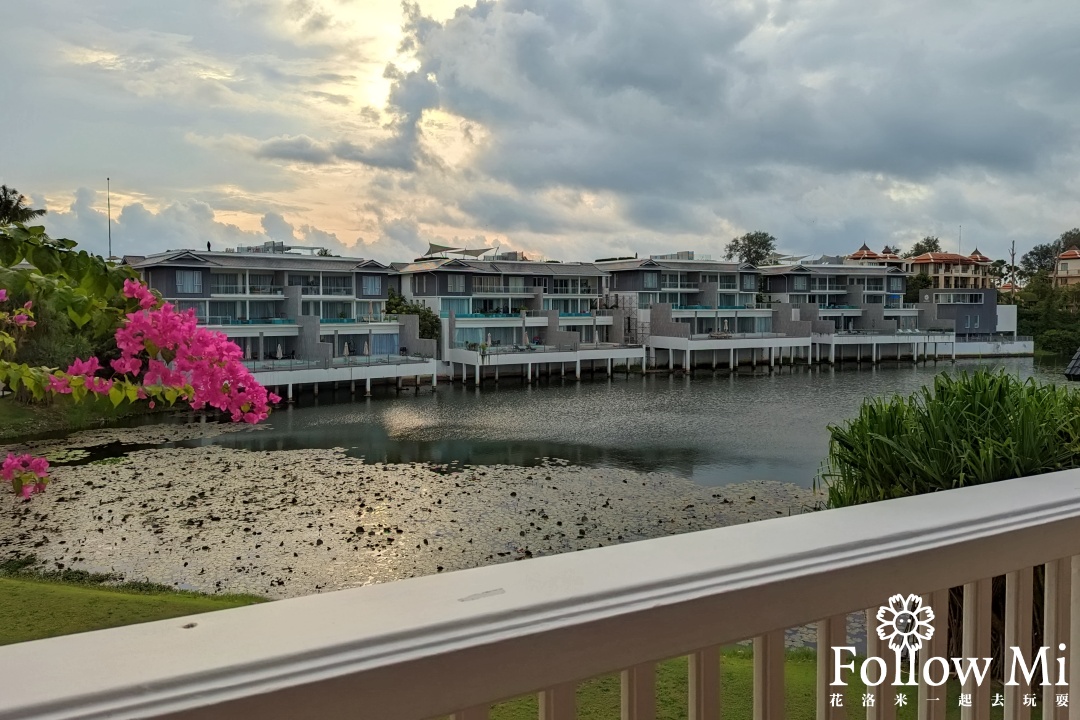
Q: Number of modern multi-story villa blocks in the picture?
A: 4